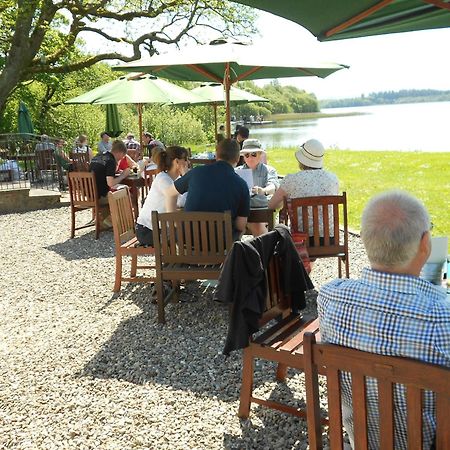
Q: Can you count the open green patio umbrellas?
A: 4